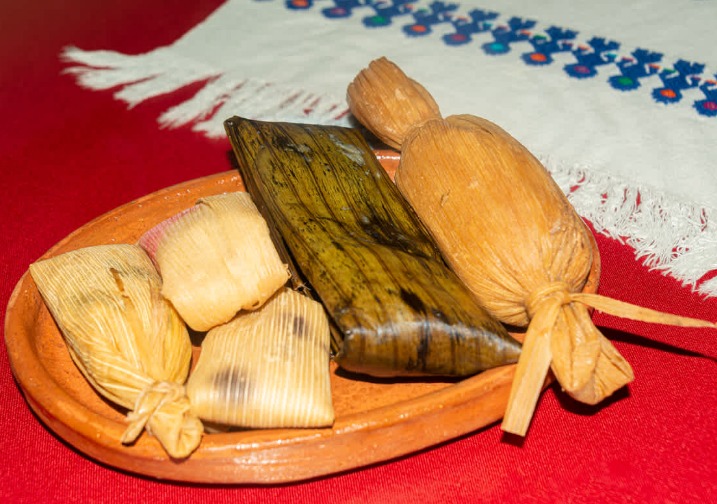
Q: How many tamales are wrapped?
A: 5